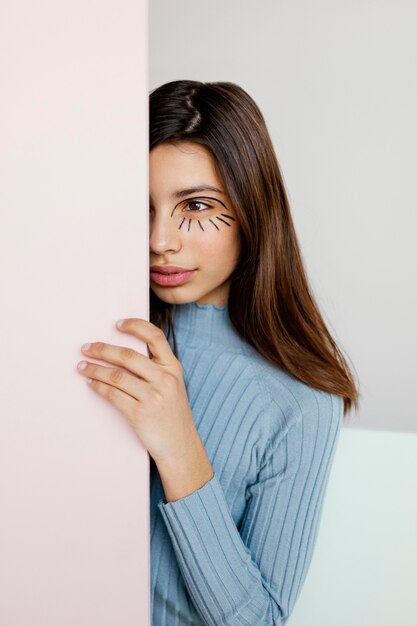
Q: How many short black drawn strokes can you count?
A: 6